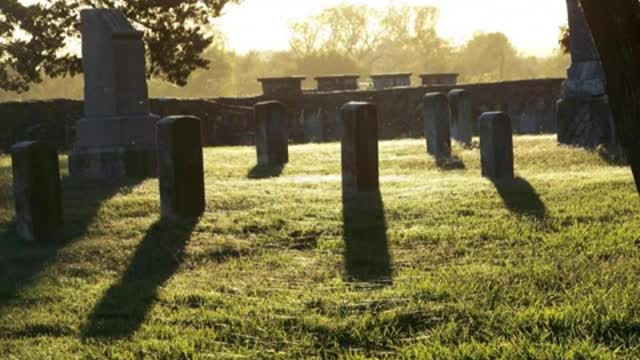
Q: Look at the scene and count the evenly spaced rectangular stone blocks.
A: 4